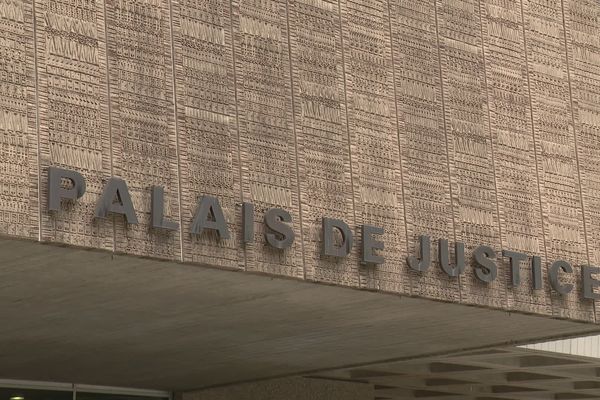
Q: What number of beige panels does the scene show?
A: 12